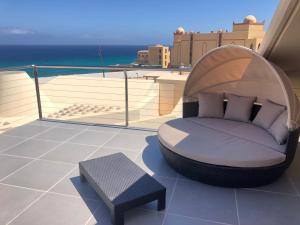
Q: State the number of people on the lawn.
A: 0